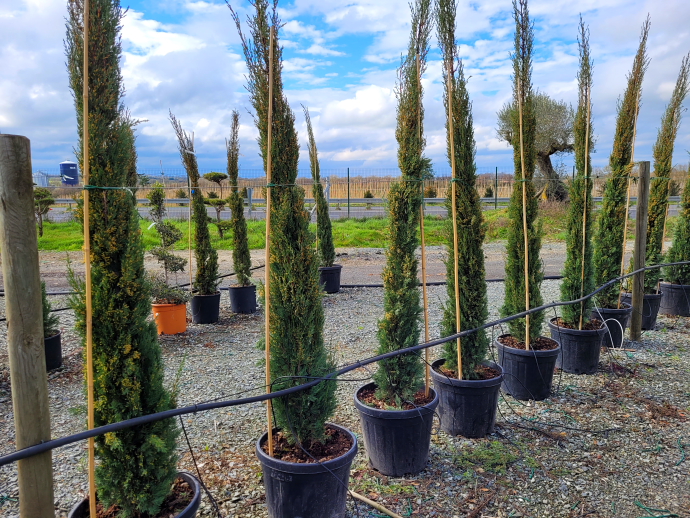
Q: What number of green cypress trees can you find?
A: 12